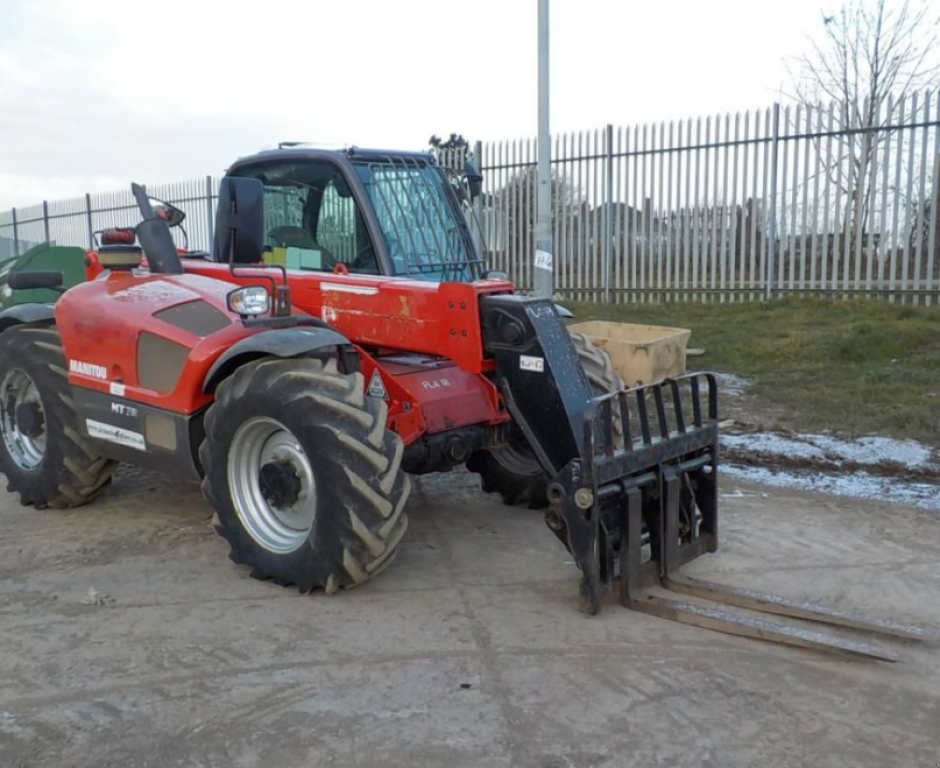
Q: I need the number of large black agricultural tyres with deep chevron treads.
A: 3